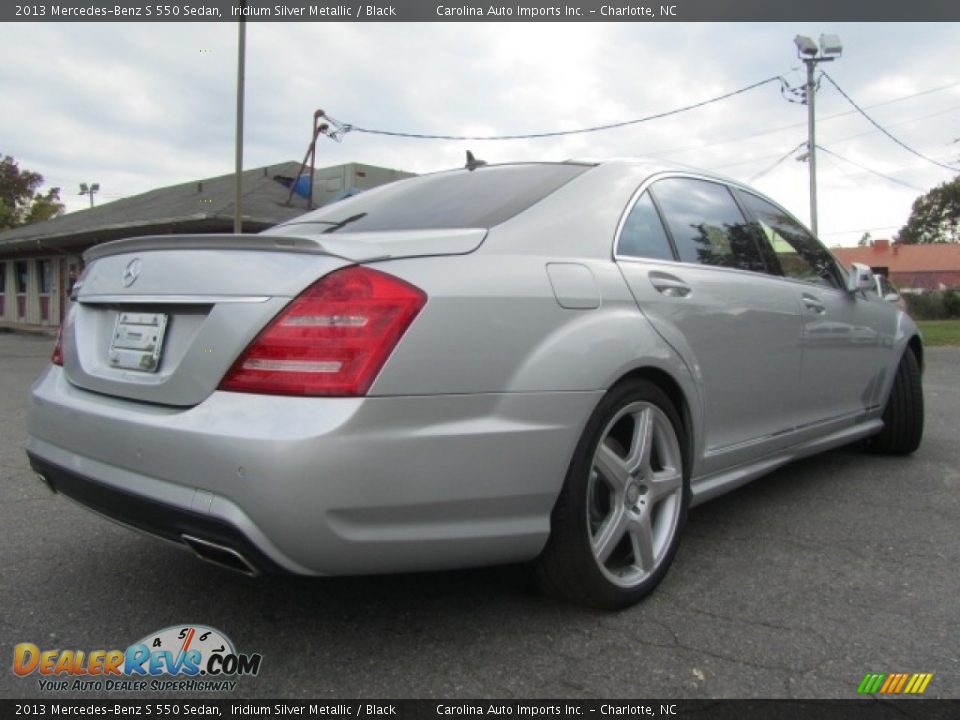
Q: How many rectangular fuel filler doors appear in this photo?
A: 1